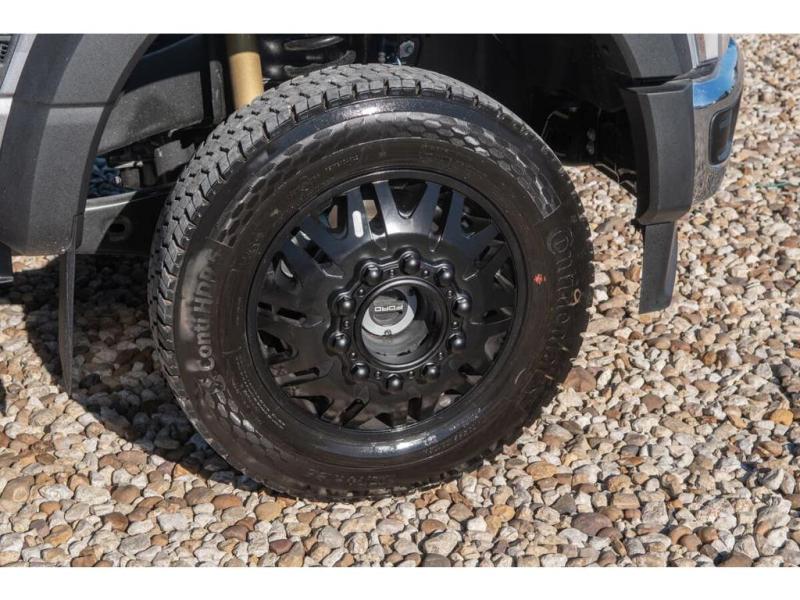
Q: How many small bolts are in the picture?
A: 10